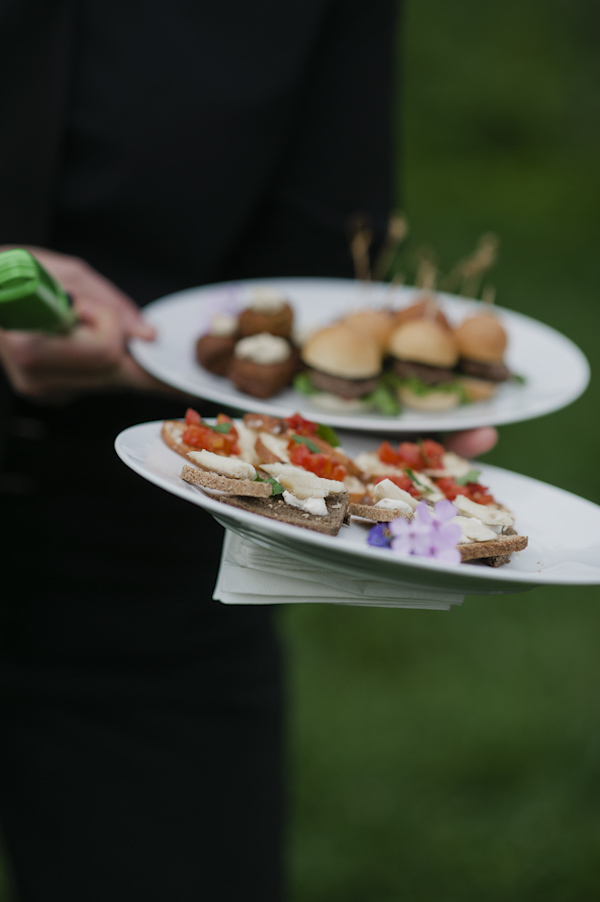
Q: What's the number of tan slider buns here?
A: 5